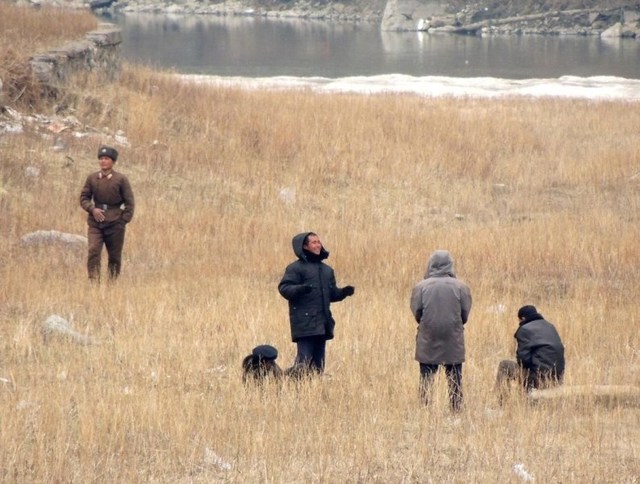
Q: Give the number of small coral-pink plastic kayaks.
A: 0